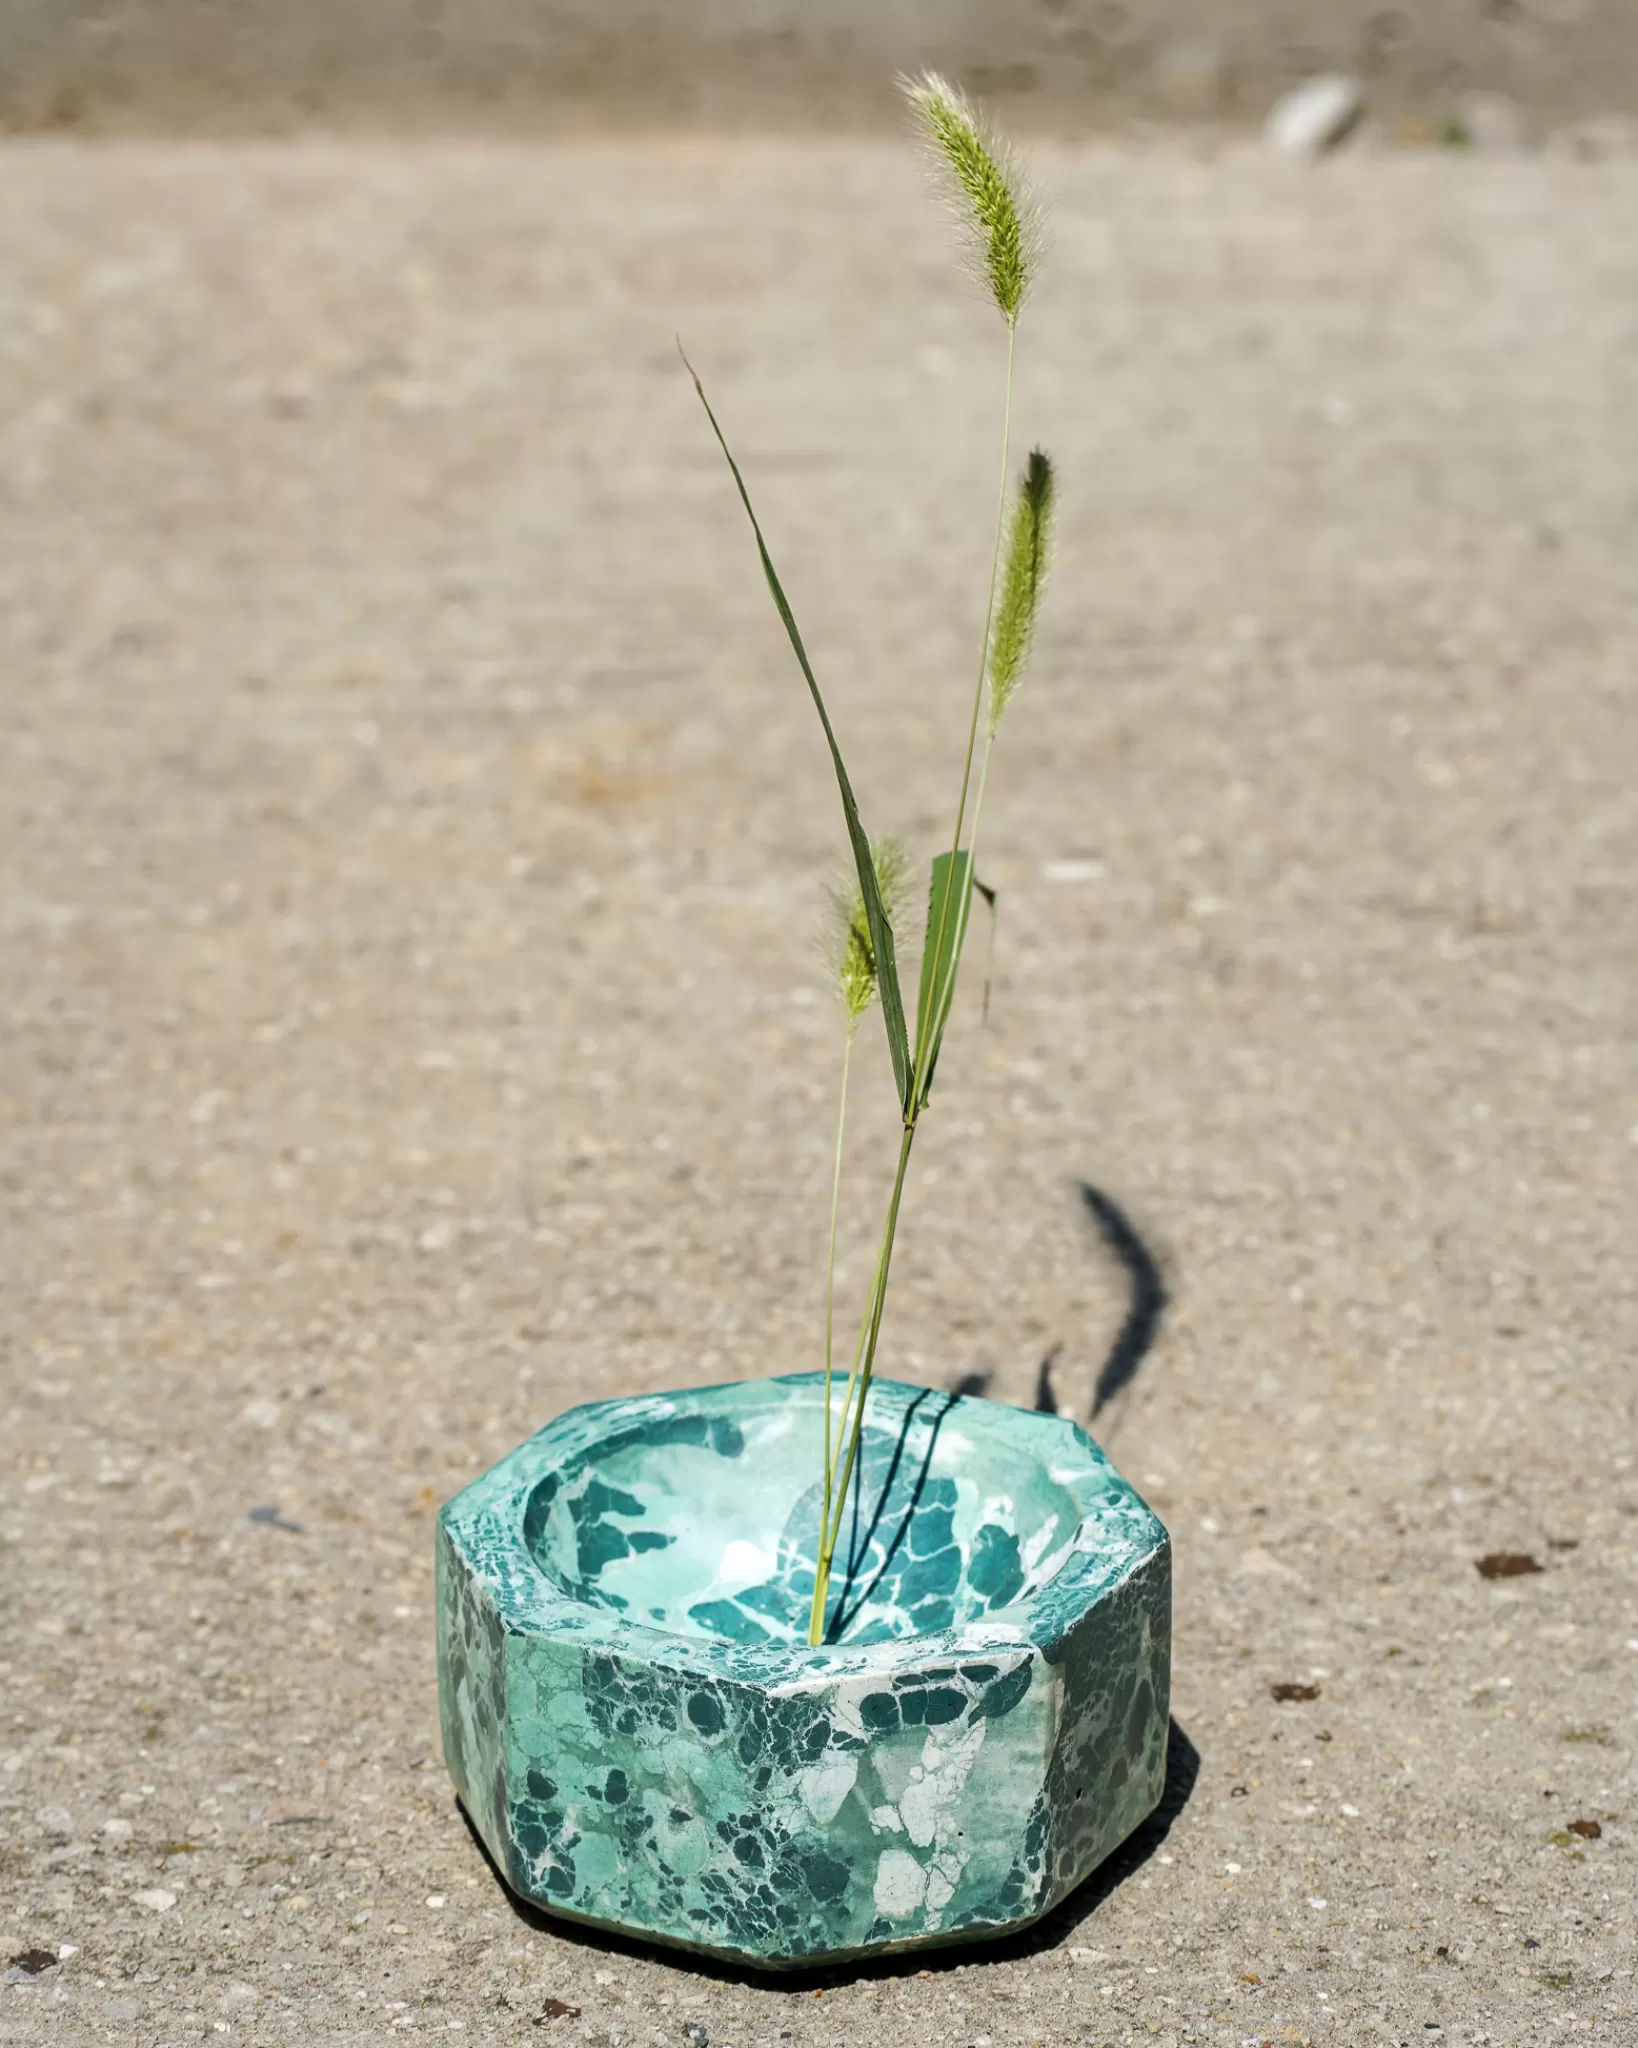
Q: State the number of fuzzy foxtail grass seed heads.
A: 3